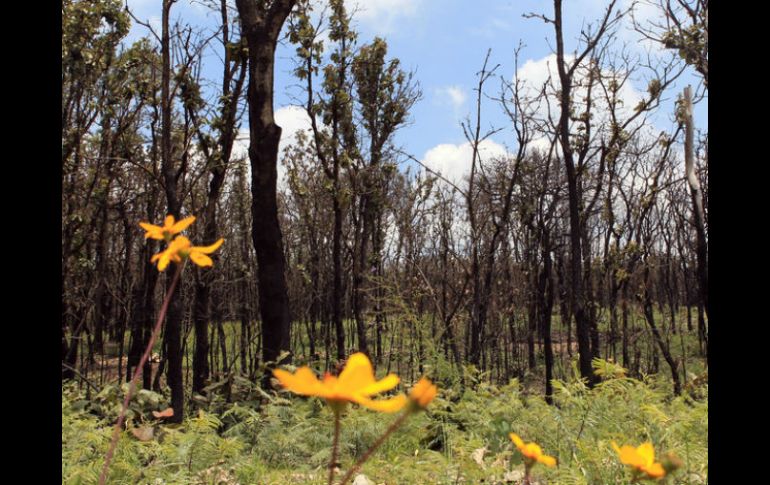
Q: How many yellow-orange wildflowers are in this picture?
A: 6